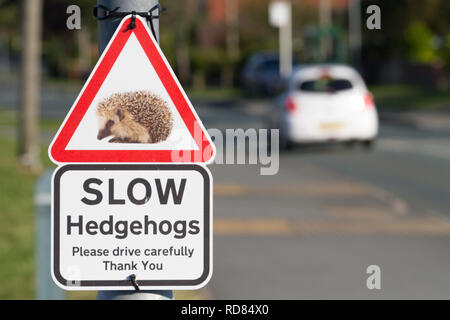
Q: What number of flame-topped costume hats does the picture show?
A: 0